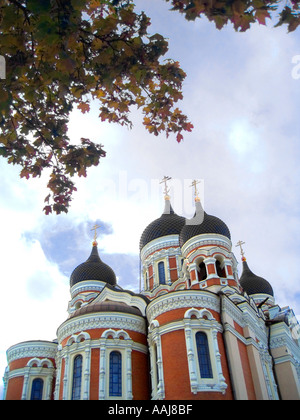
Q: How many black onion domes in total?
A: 4